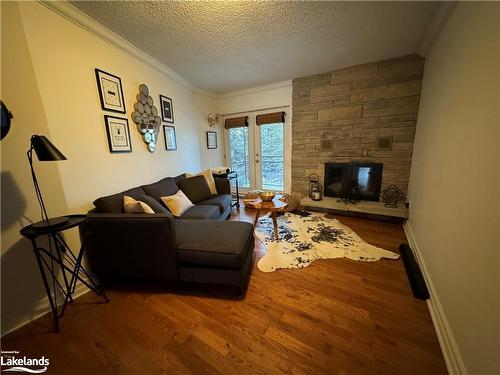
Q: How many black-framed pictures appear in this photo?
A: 5